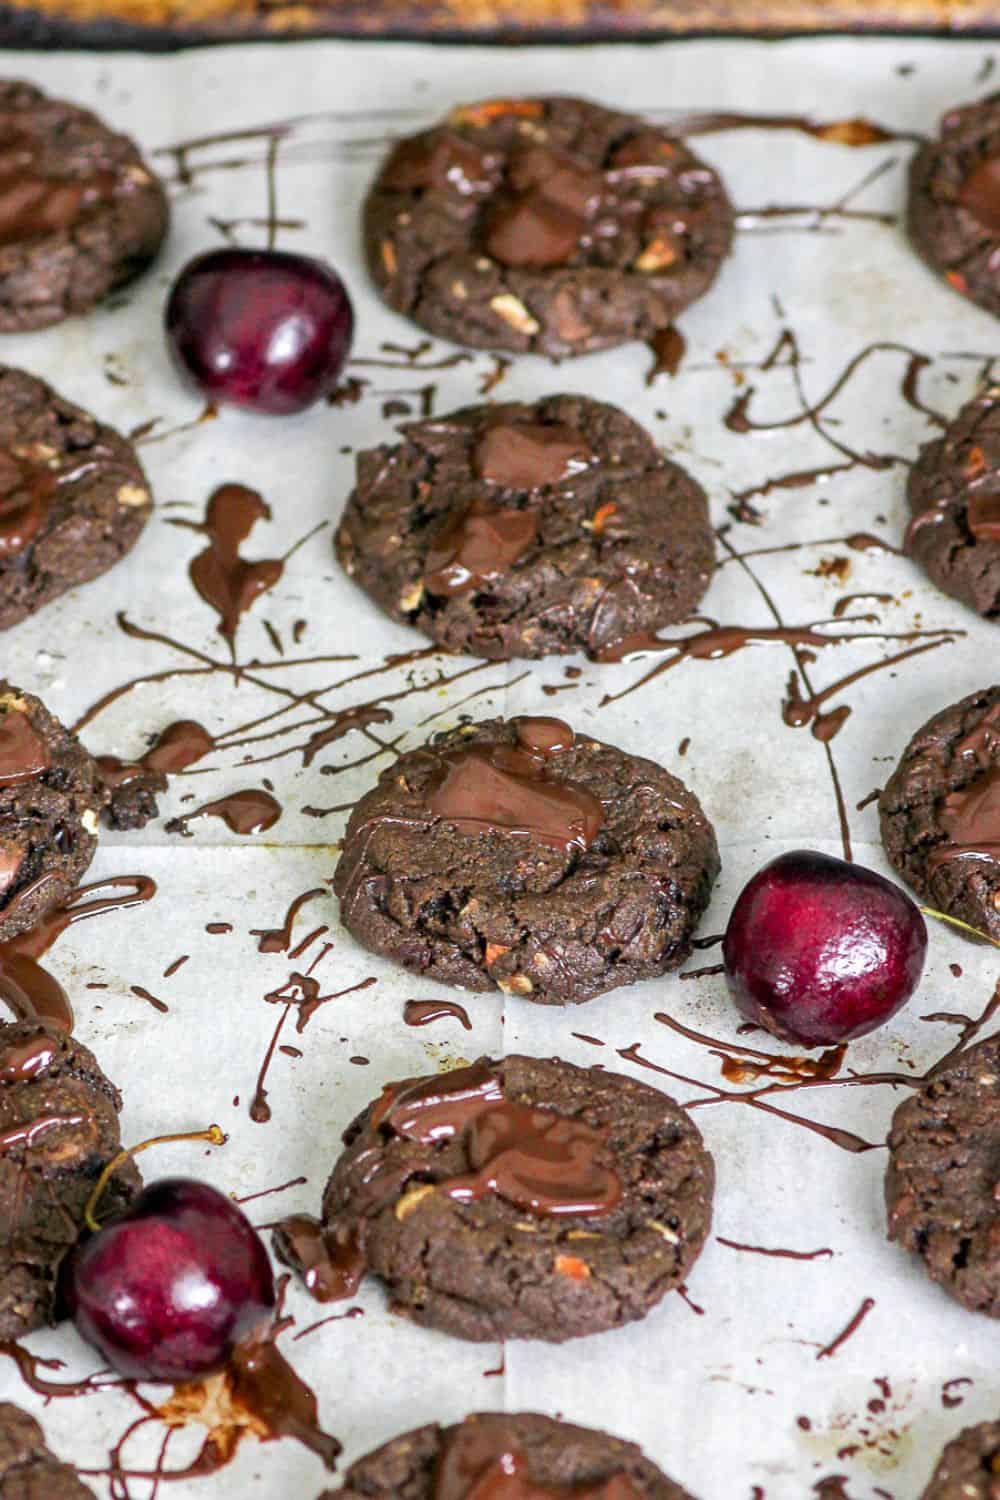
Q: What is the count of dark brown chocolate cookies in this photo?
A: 15